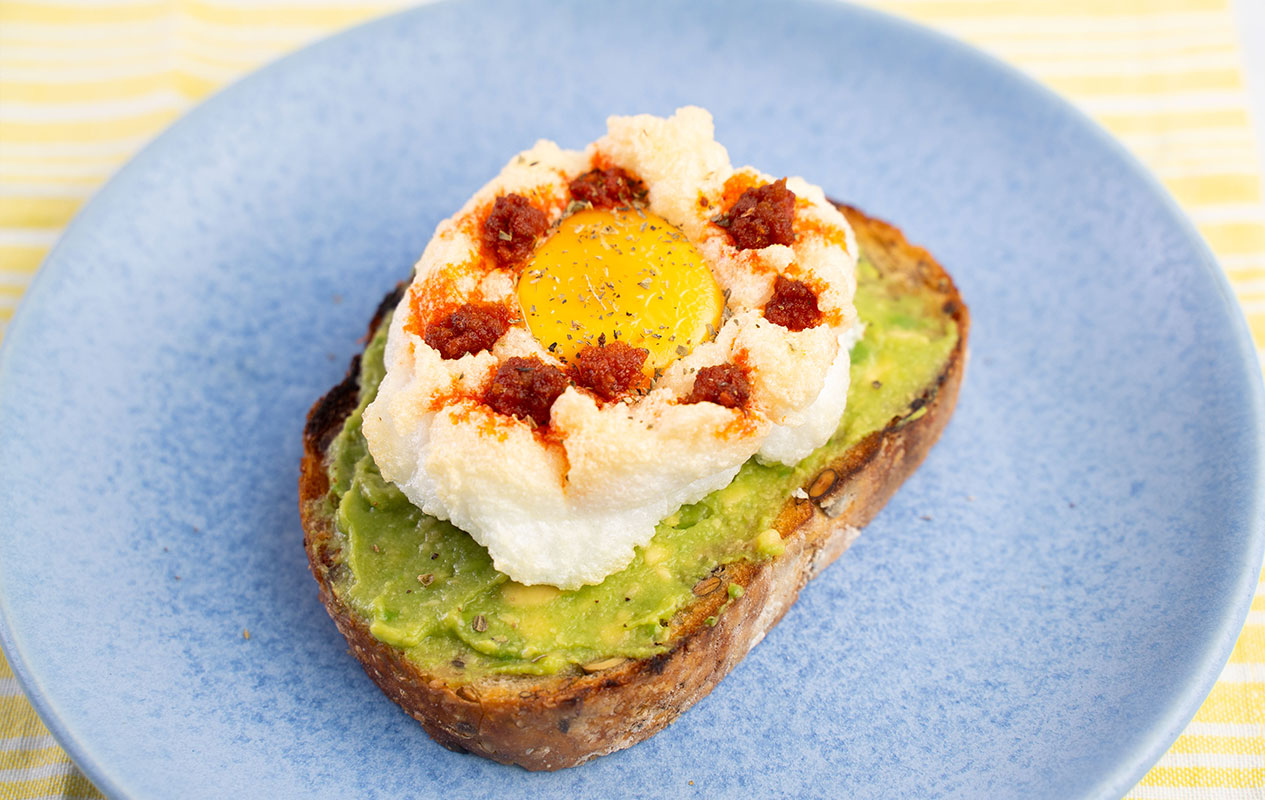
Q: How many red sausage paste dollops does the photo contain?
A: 8